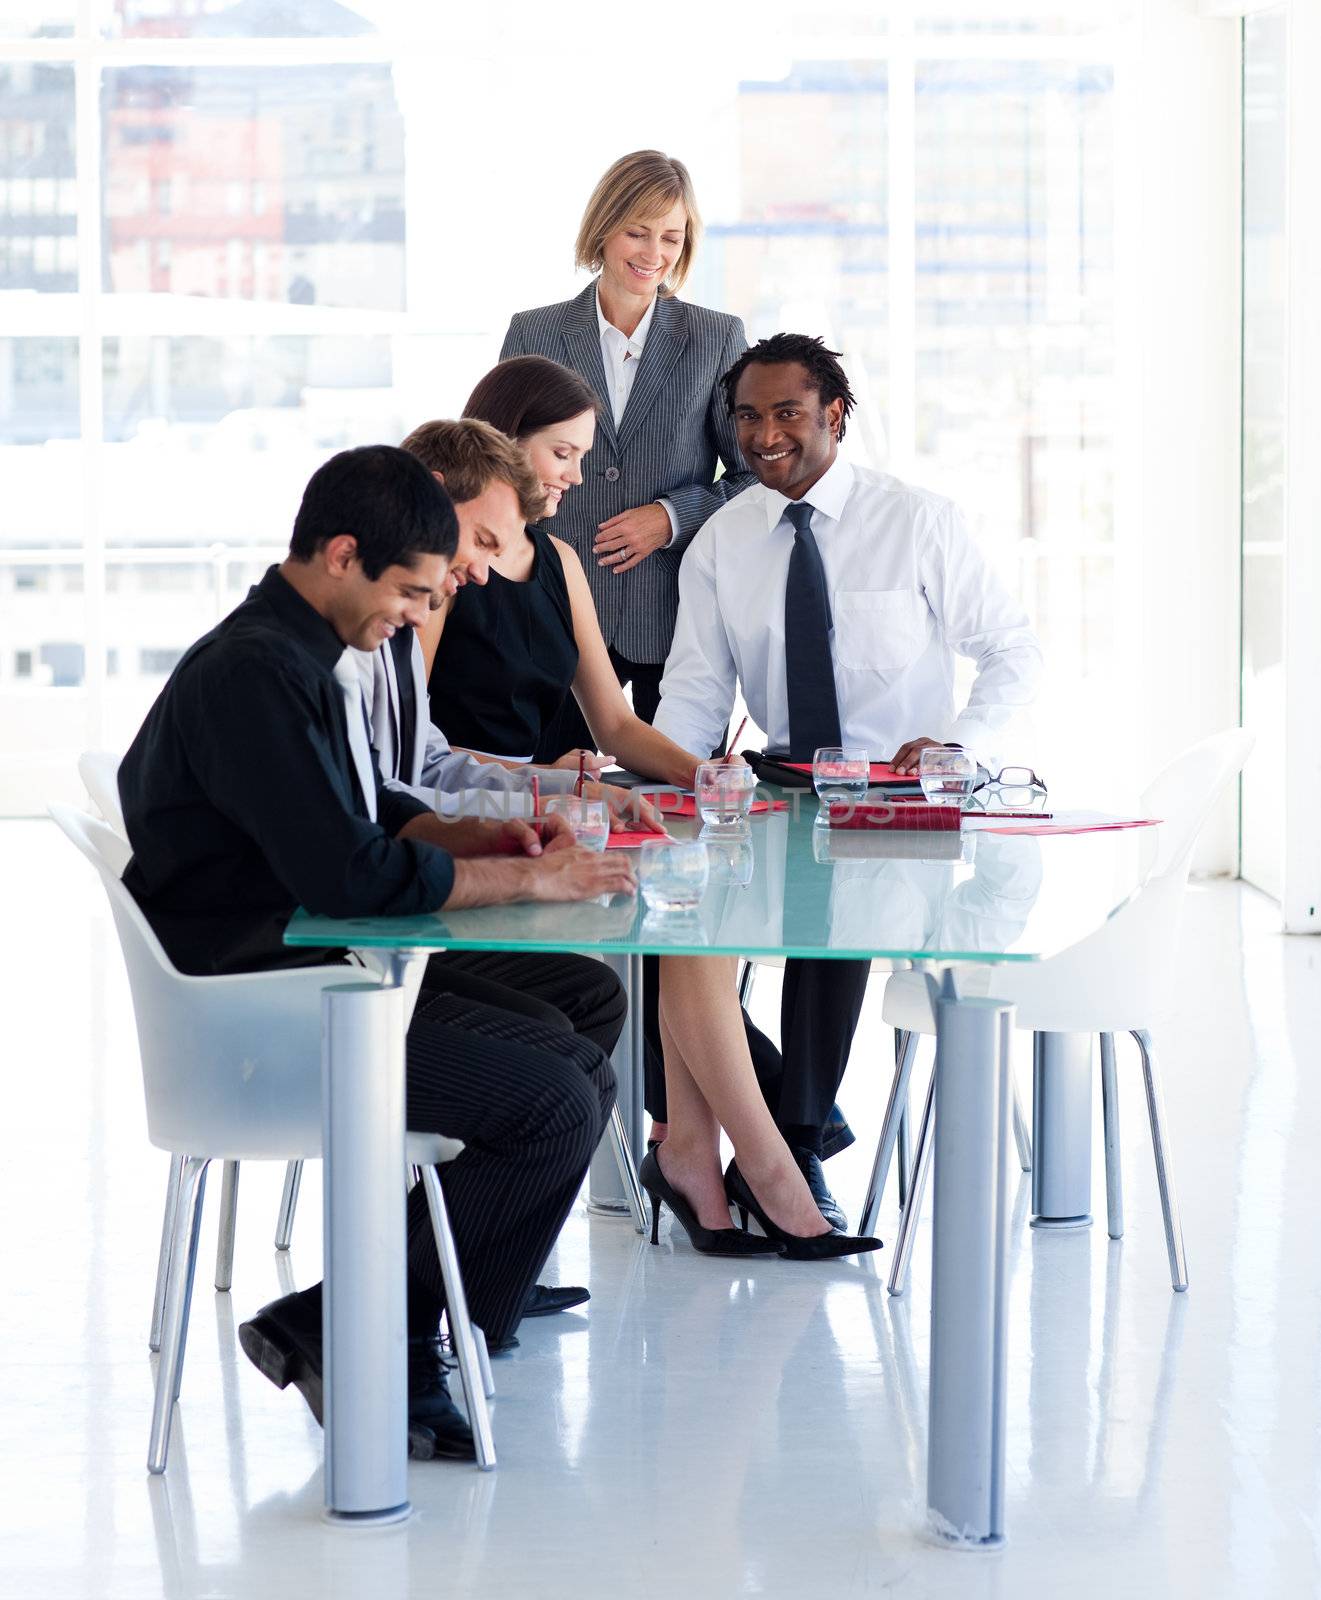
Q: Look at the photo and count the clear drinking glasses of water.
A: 5